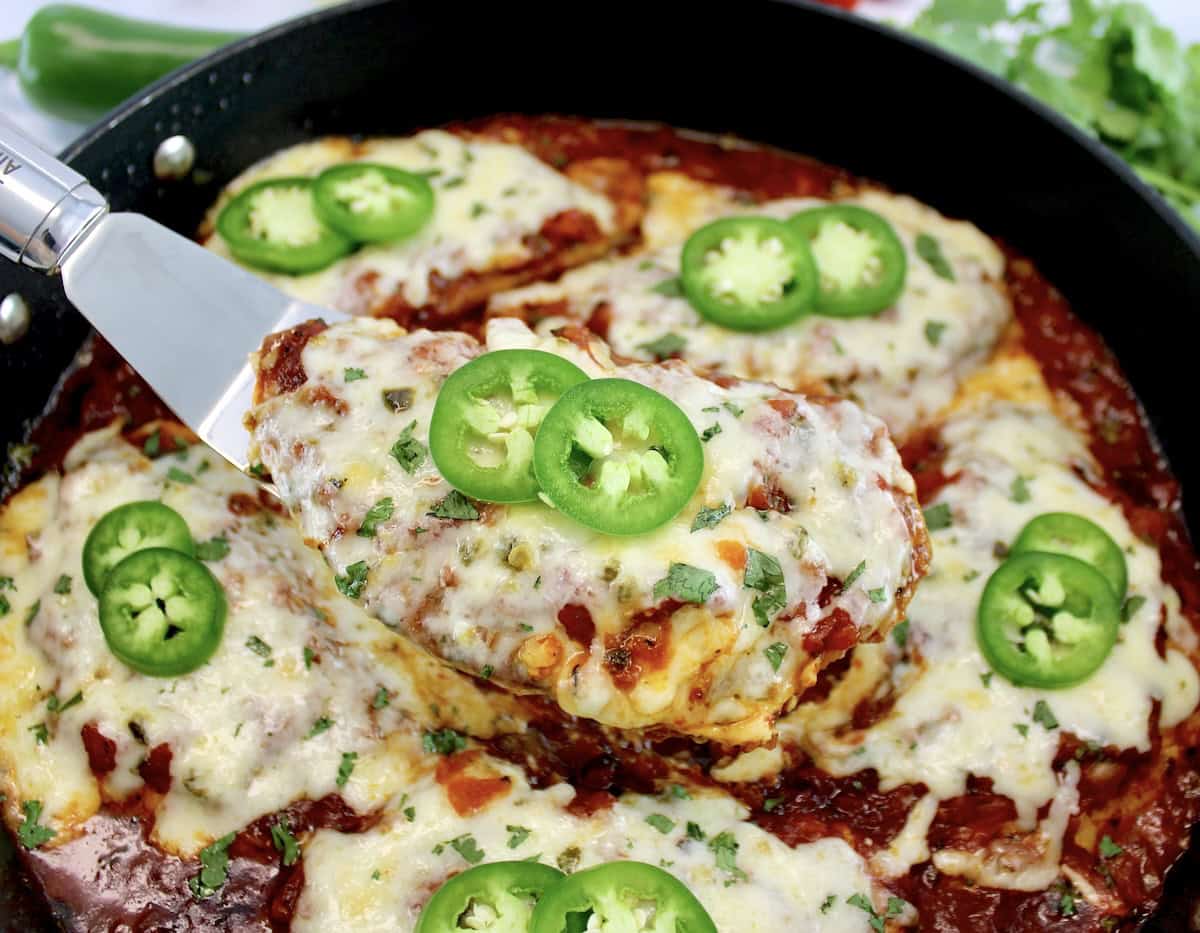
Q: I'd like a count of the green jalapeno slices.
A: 12